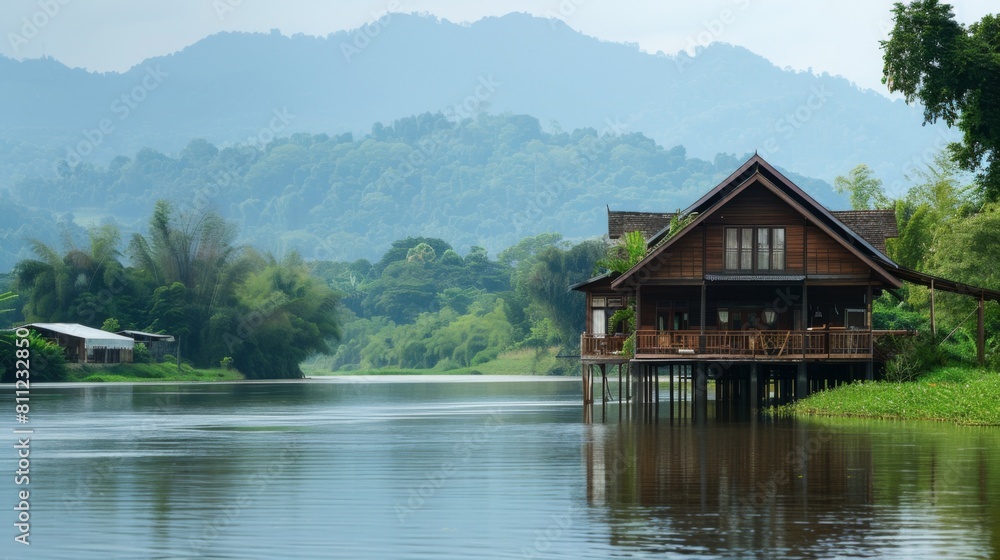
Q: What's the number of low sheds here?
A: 2